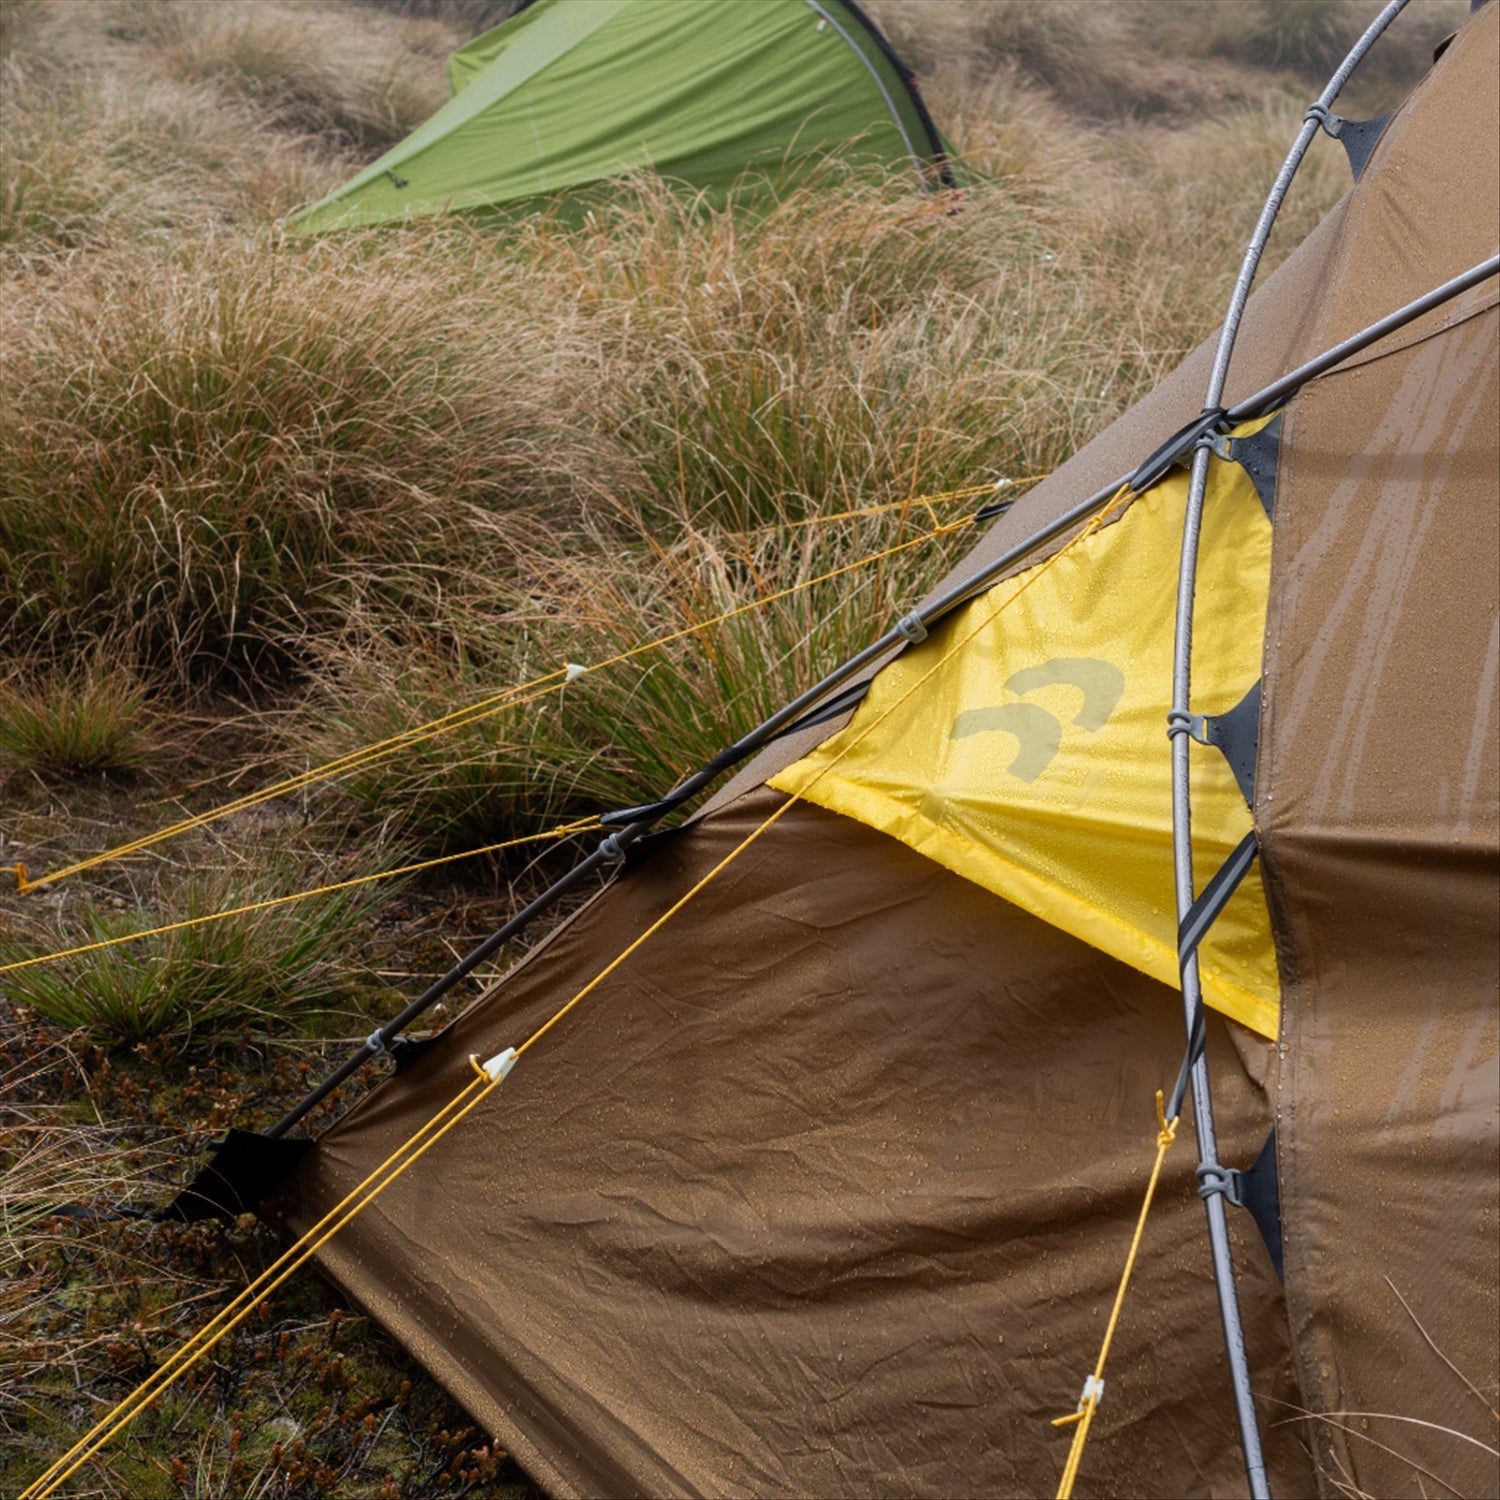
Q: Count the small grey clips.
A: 7